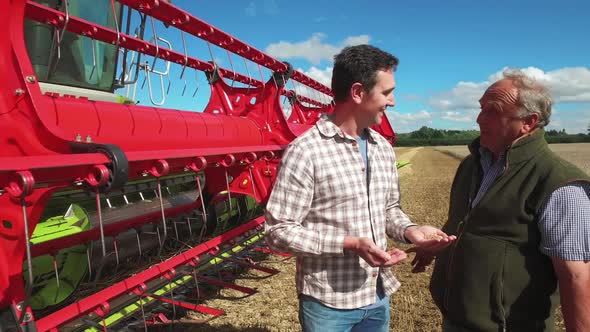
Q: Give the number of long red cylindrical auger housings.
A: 1